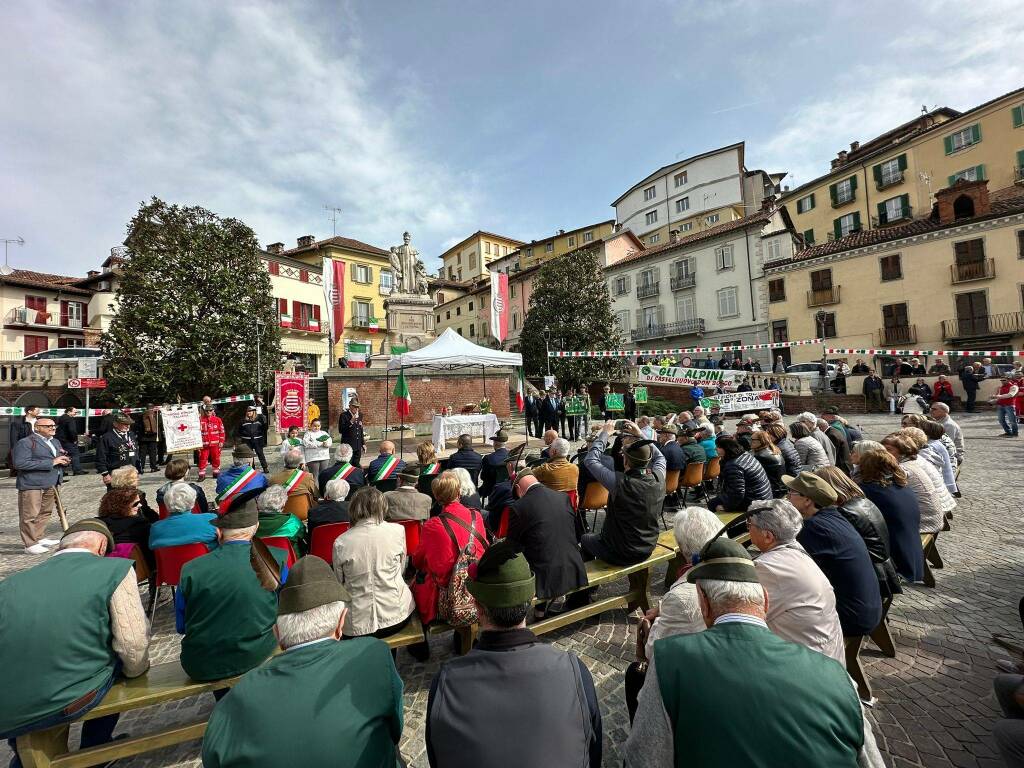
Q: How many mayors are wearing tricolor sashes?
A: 5